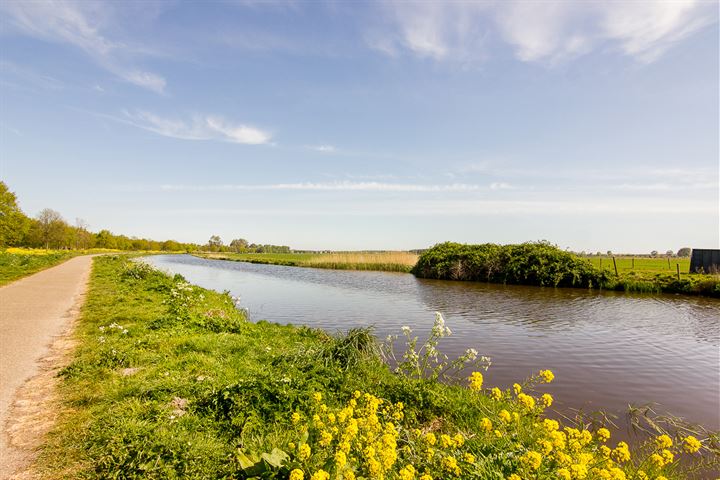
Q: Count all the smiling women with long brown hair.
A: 0